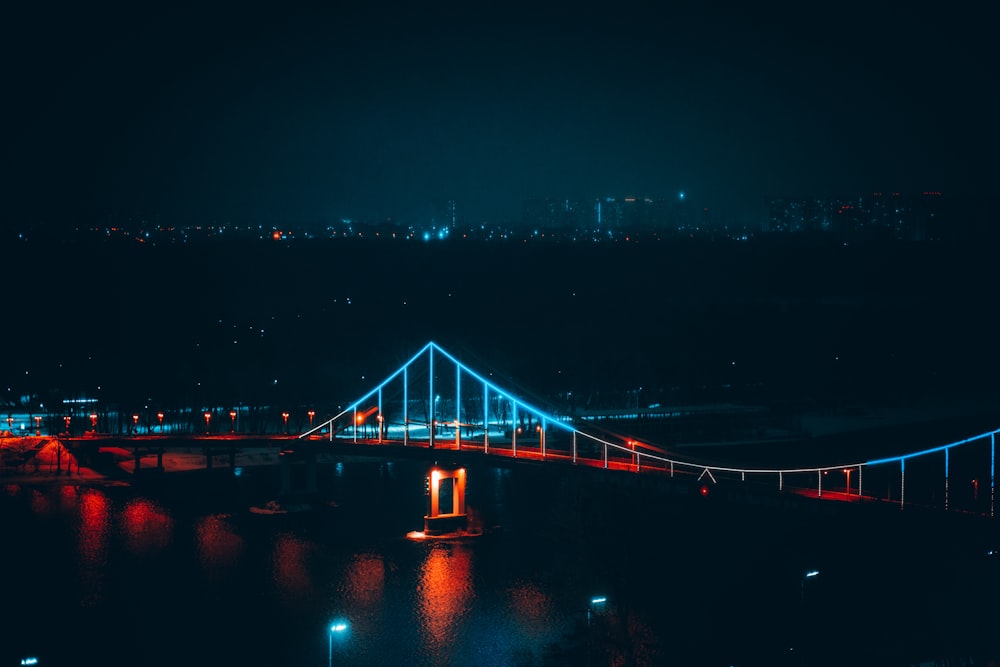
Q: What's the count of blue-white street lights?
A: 4